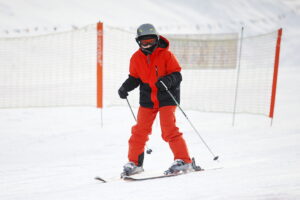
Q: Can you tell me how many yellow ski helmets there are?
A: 0